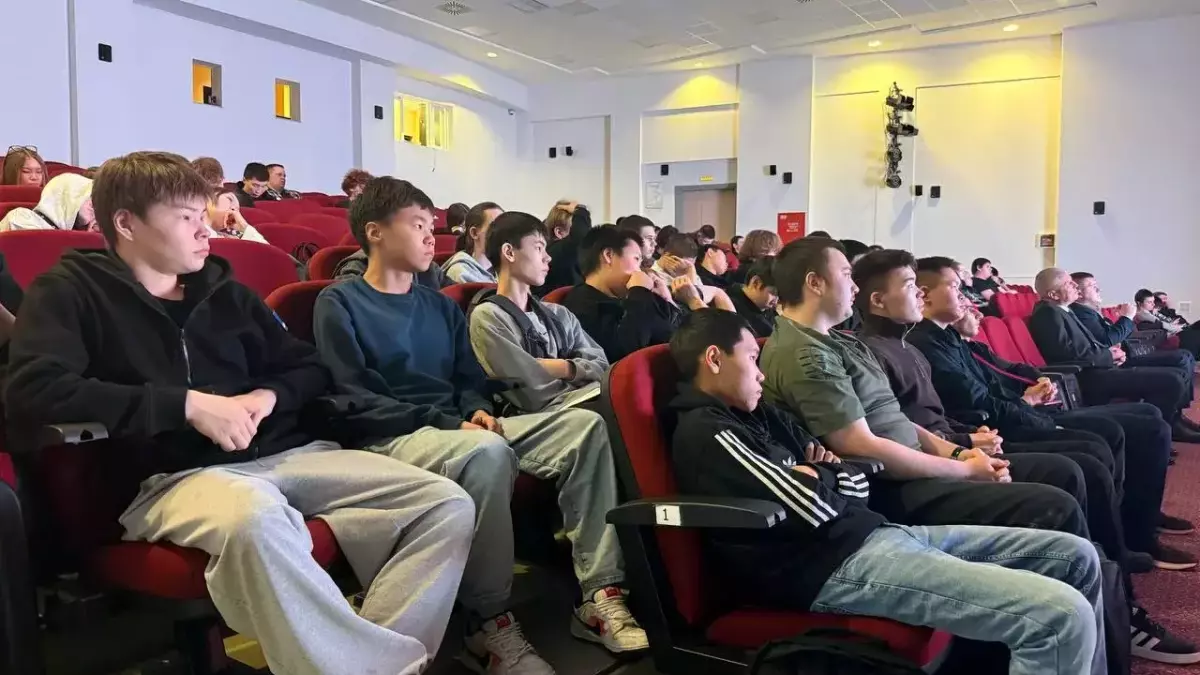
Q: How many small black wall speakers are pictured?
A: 10